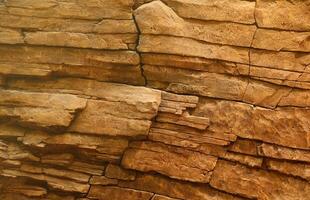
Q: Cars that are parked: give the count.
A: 0